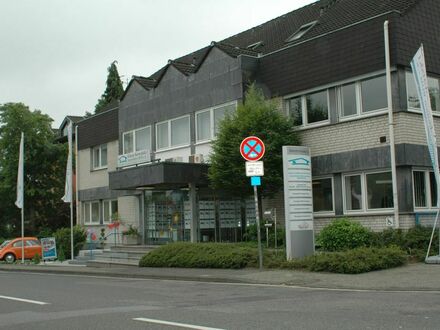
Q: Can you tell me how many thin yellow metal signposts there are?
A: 0